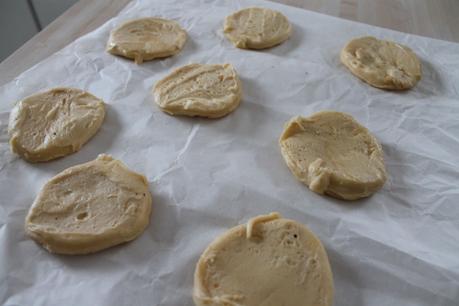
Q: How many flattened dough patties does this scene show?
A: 8